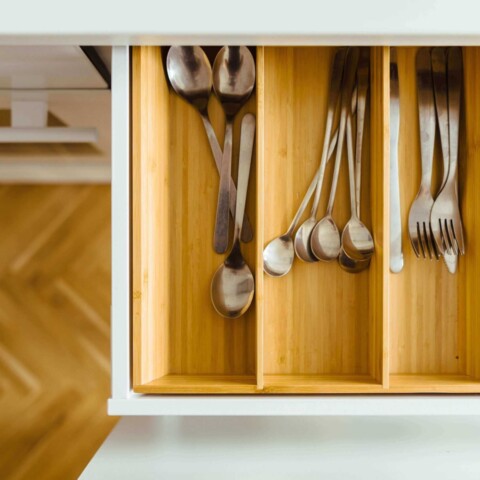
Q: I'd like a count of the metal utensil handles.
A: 12